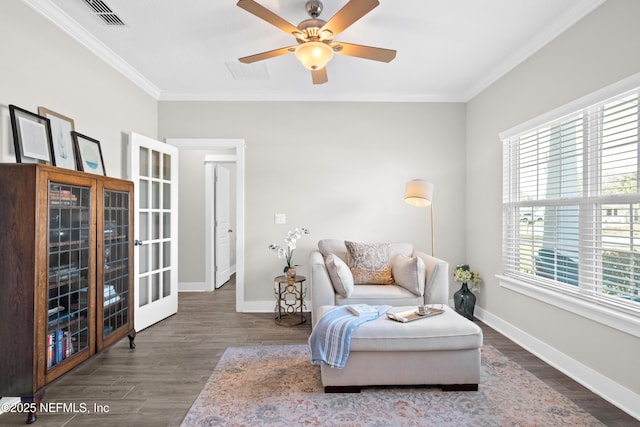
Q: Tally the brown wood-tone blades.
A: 5